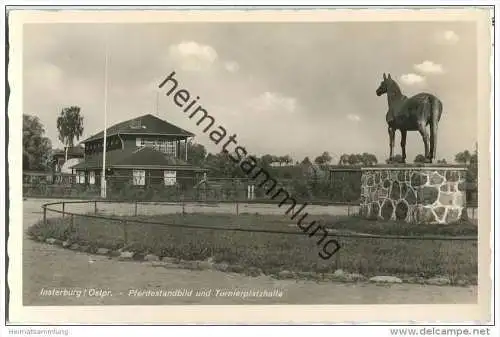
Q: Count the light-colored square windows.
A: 2